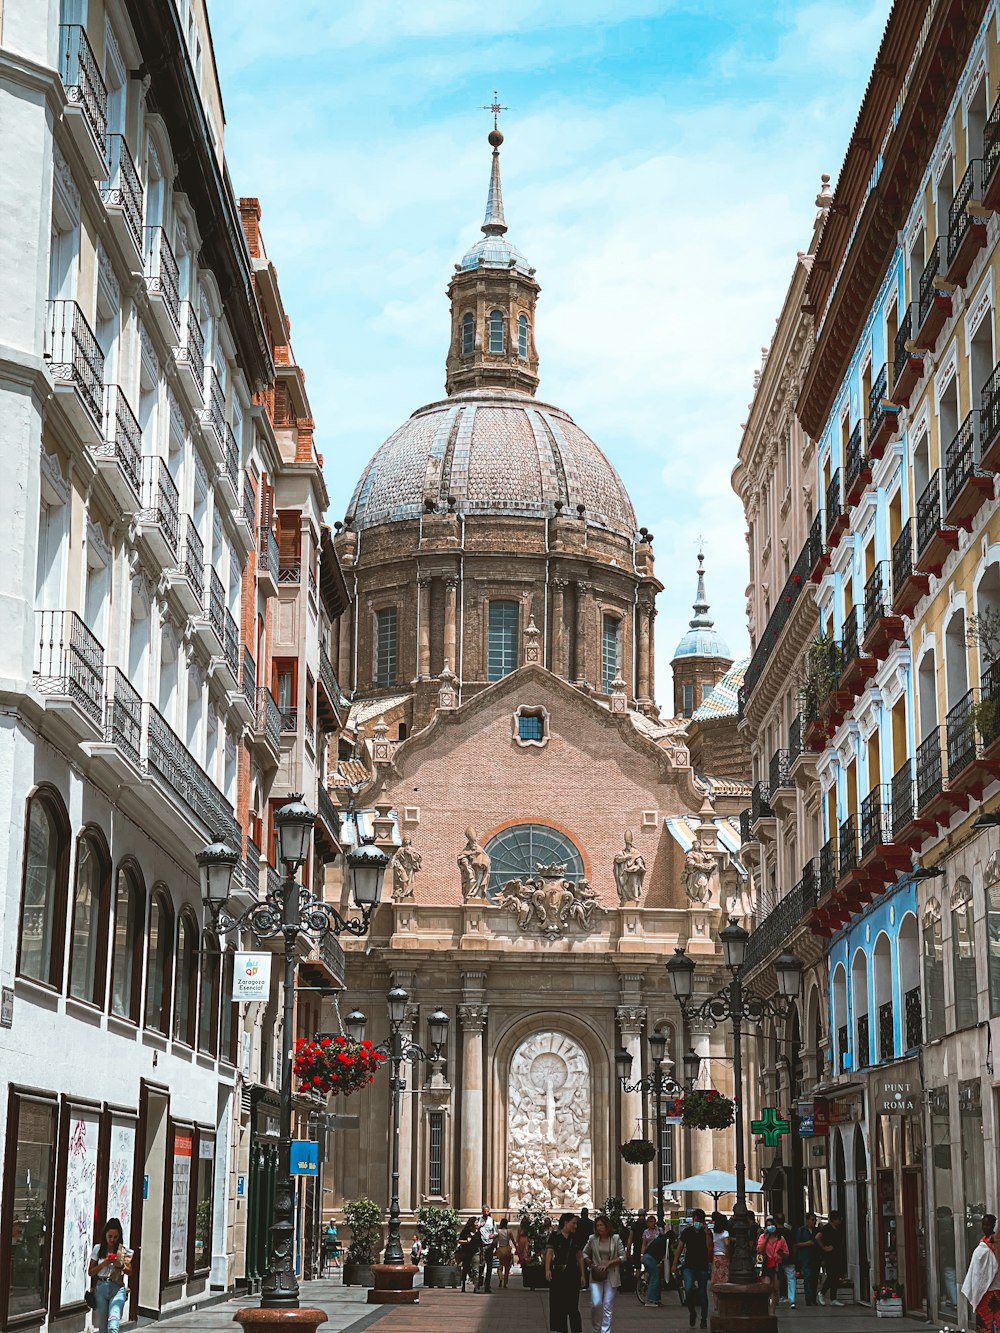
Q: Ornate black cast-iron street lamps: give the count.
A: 4